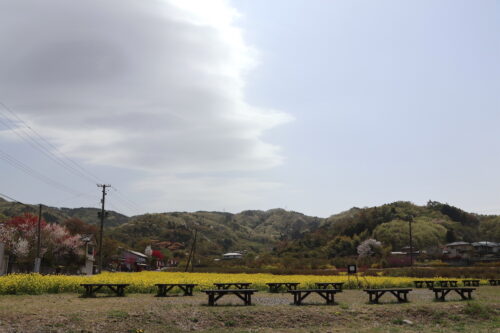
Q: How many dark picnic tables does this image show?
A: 13